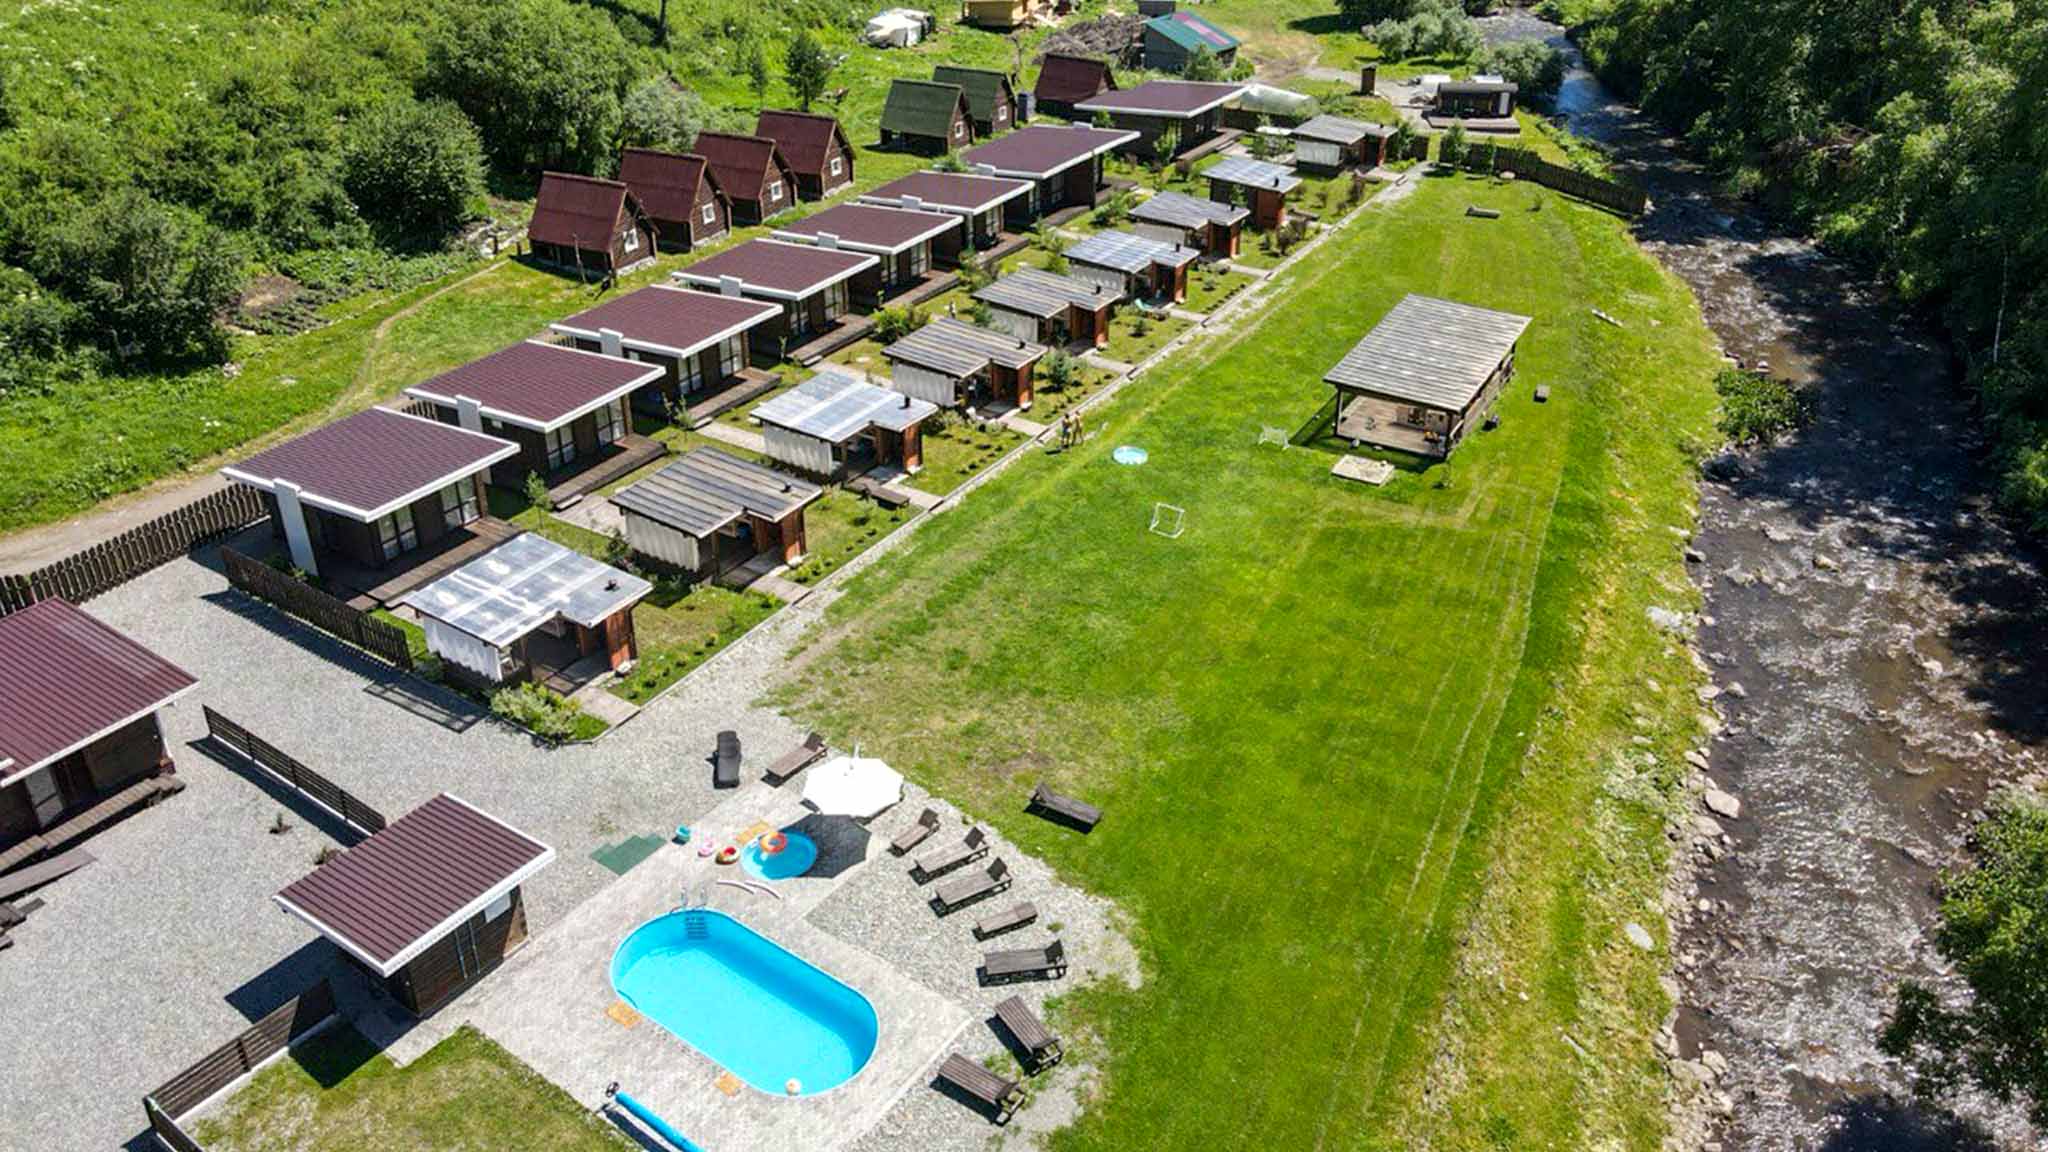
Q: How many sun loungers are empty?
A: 10